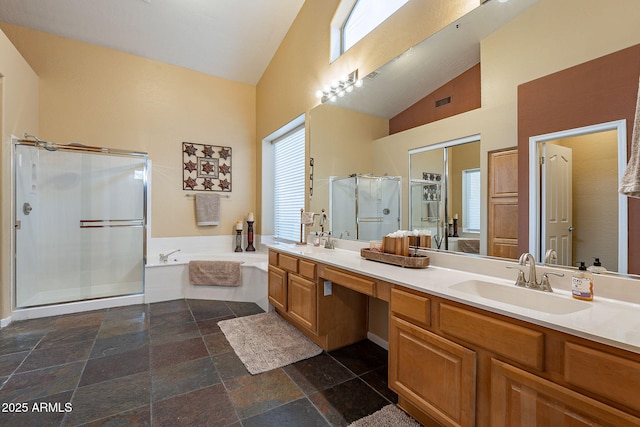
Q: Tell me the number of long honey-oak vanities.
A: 1